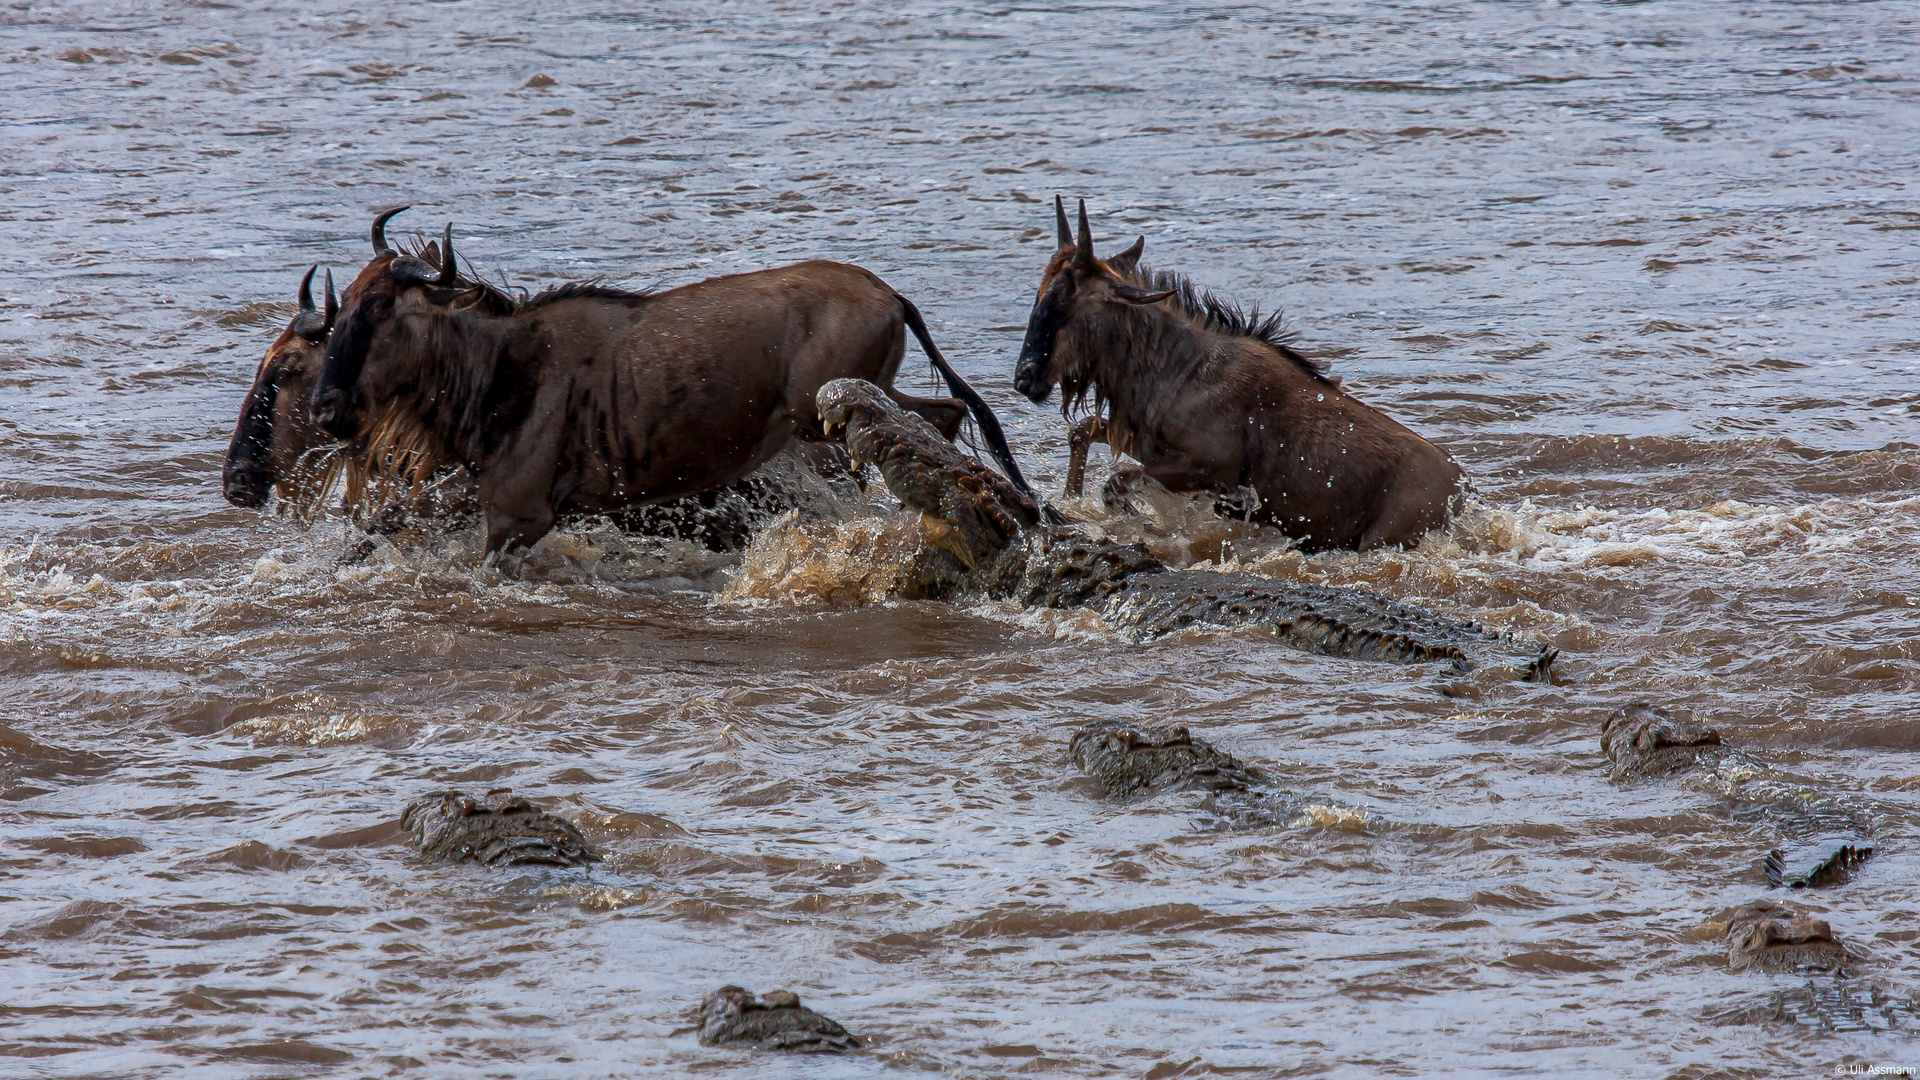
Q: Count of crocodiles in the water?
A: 6